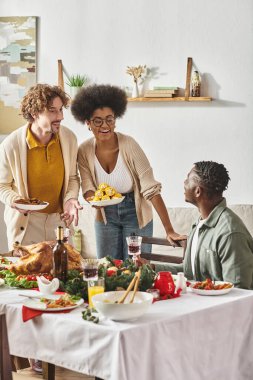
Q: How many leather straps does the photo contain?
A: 2